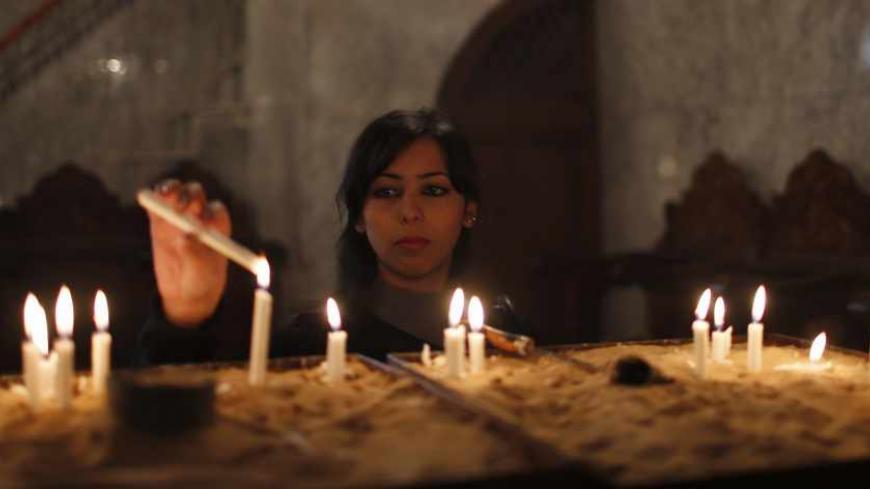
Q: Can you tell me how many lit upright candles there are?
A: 11